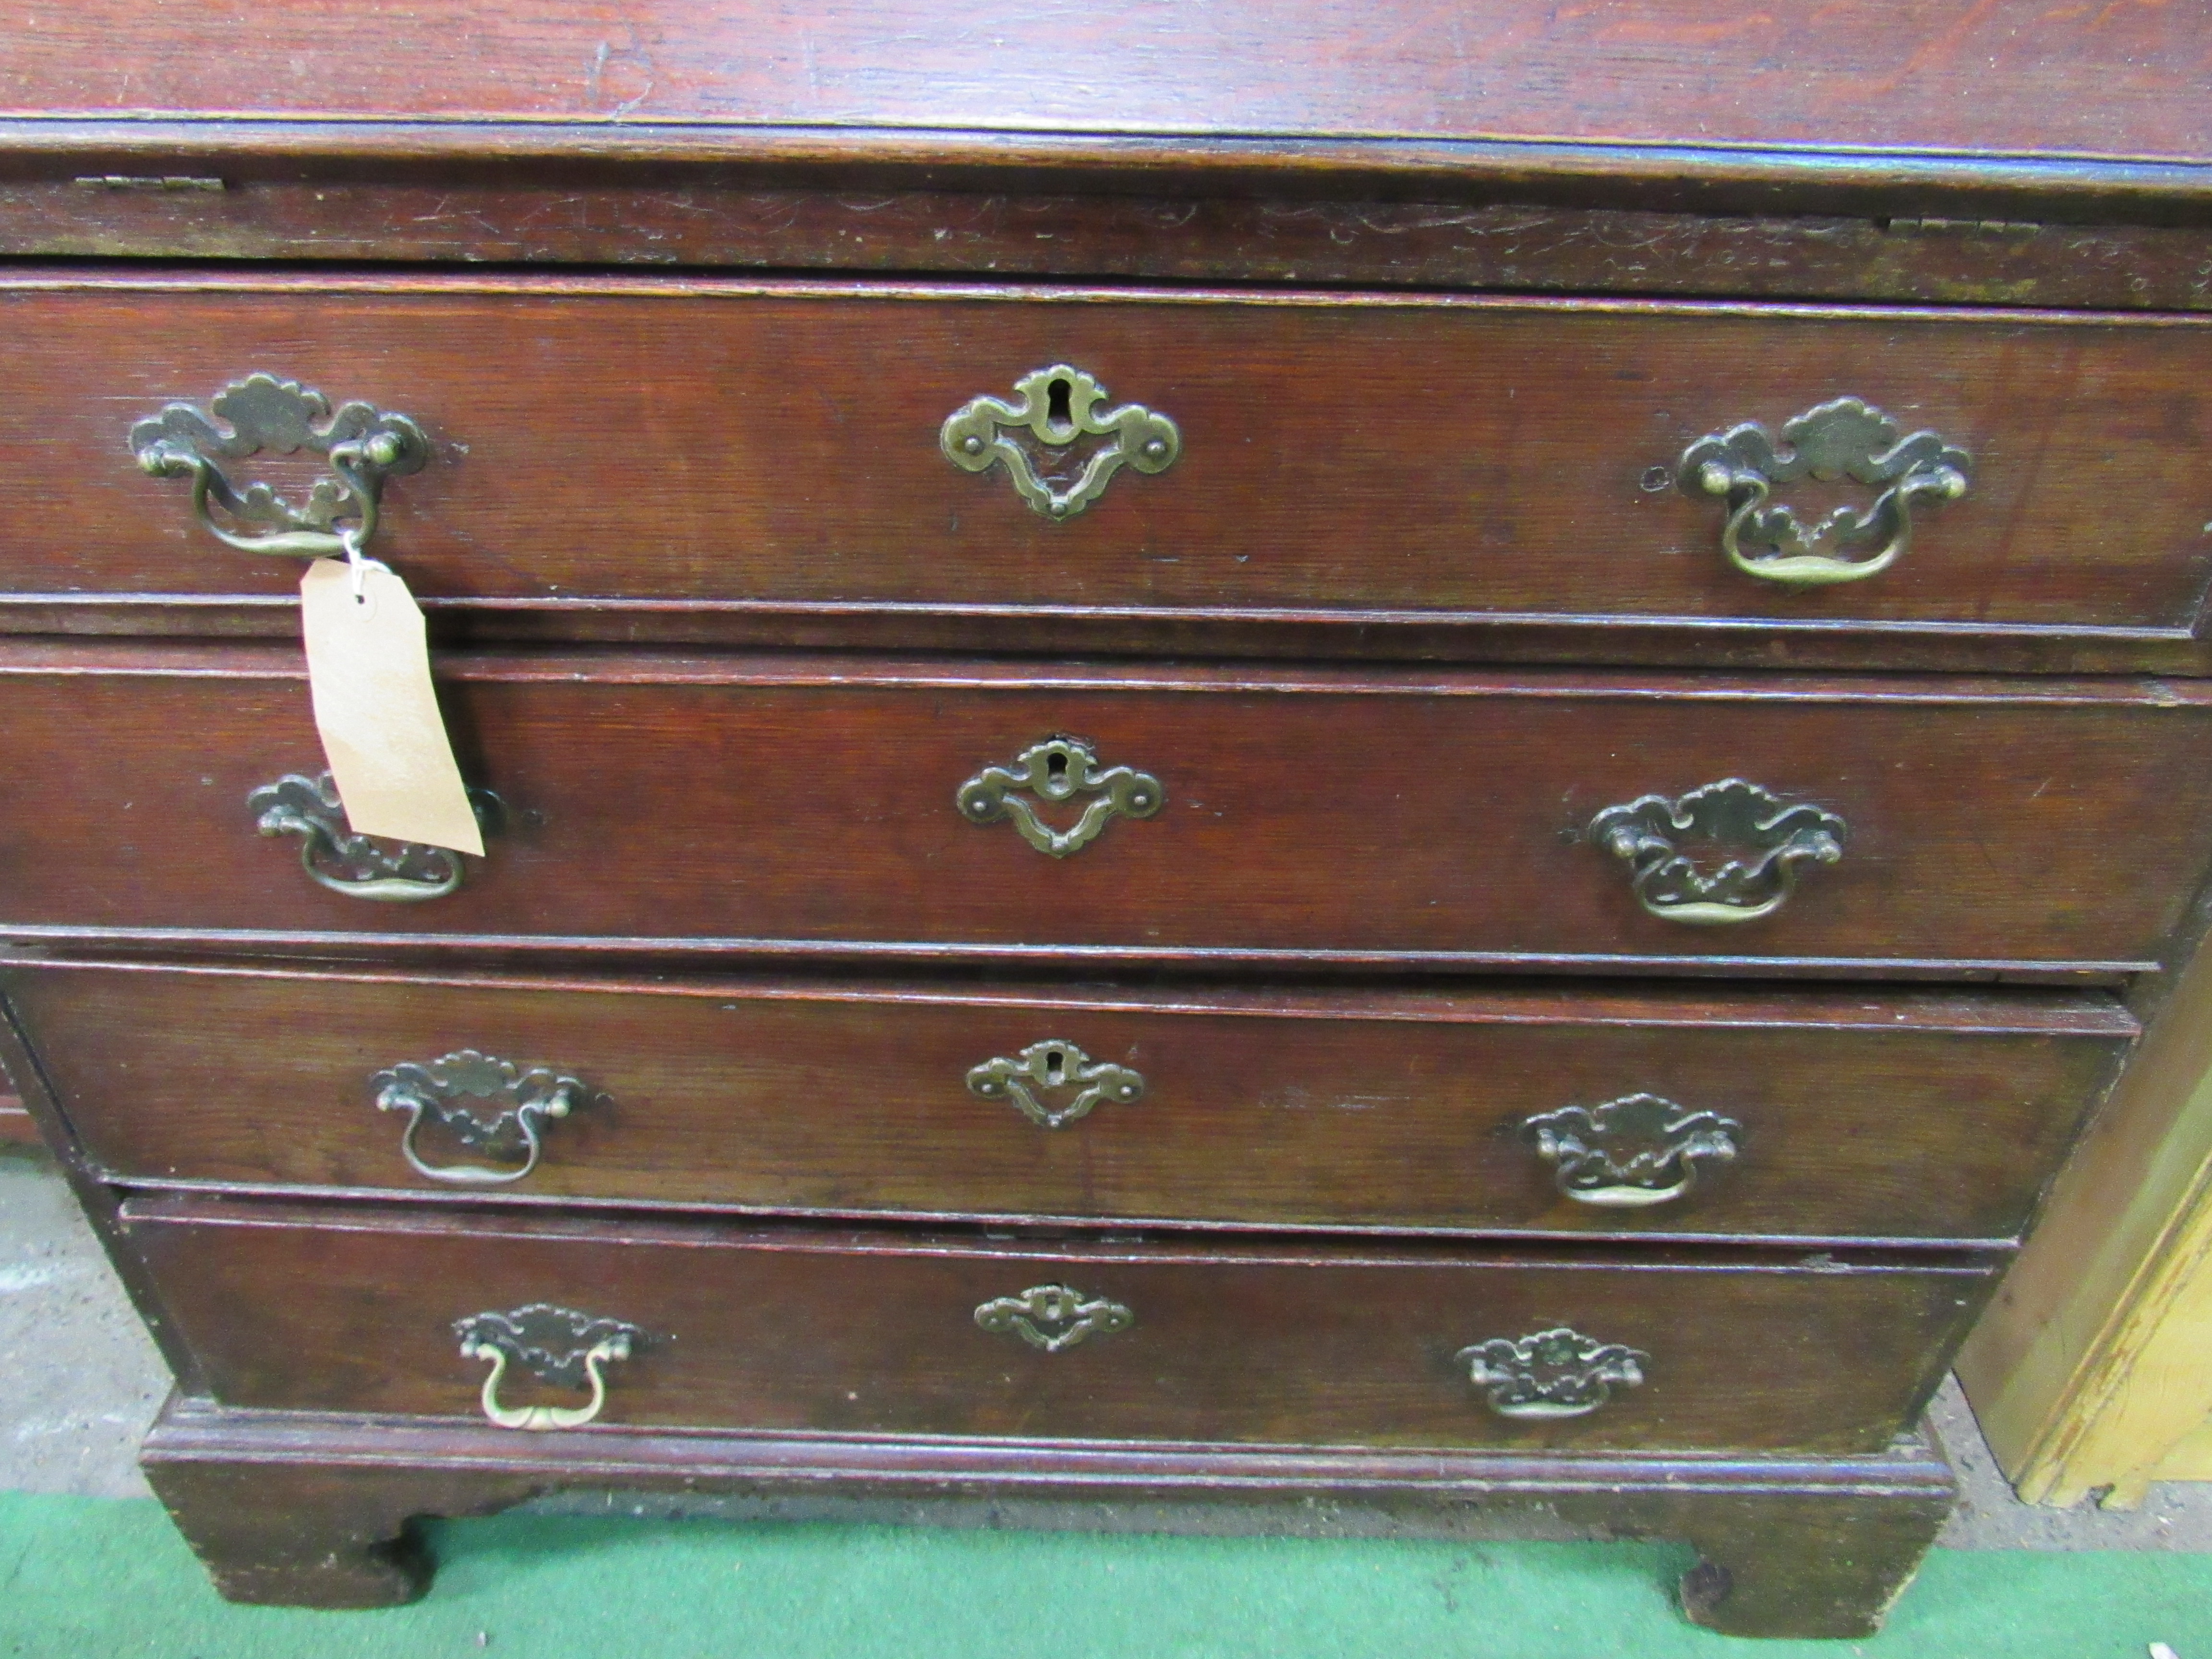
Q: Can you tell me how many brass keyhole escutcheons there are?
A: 4